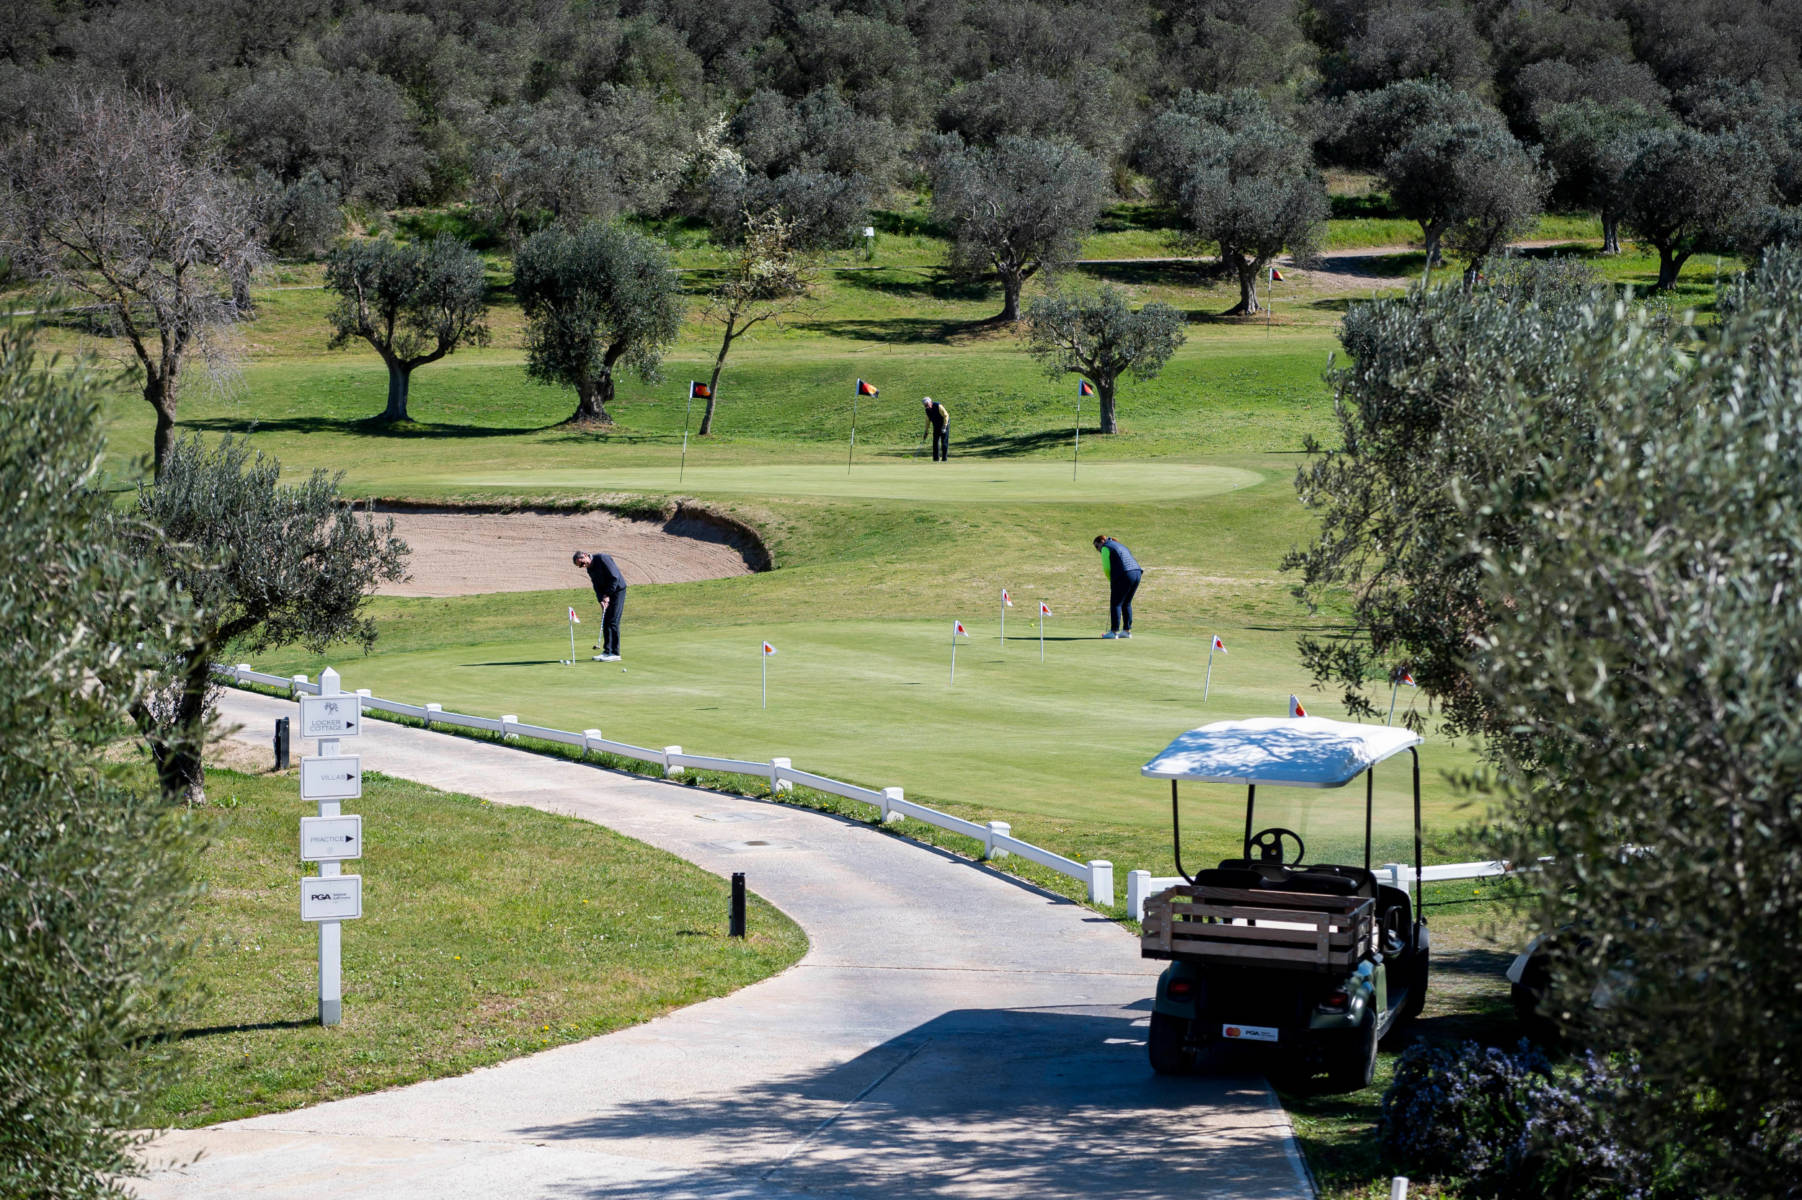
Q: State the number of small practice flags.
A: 8